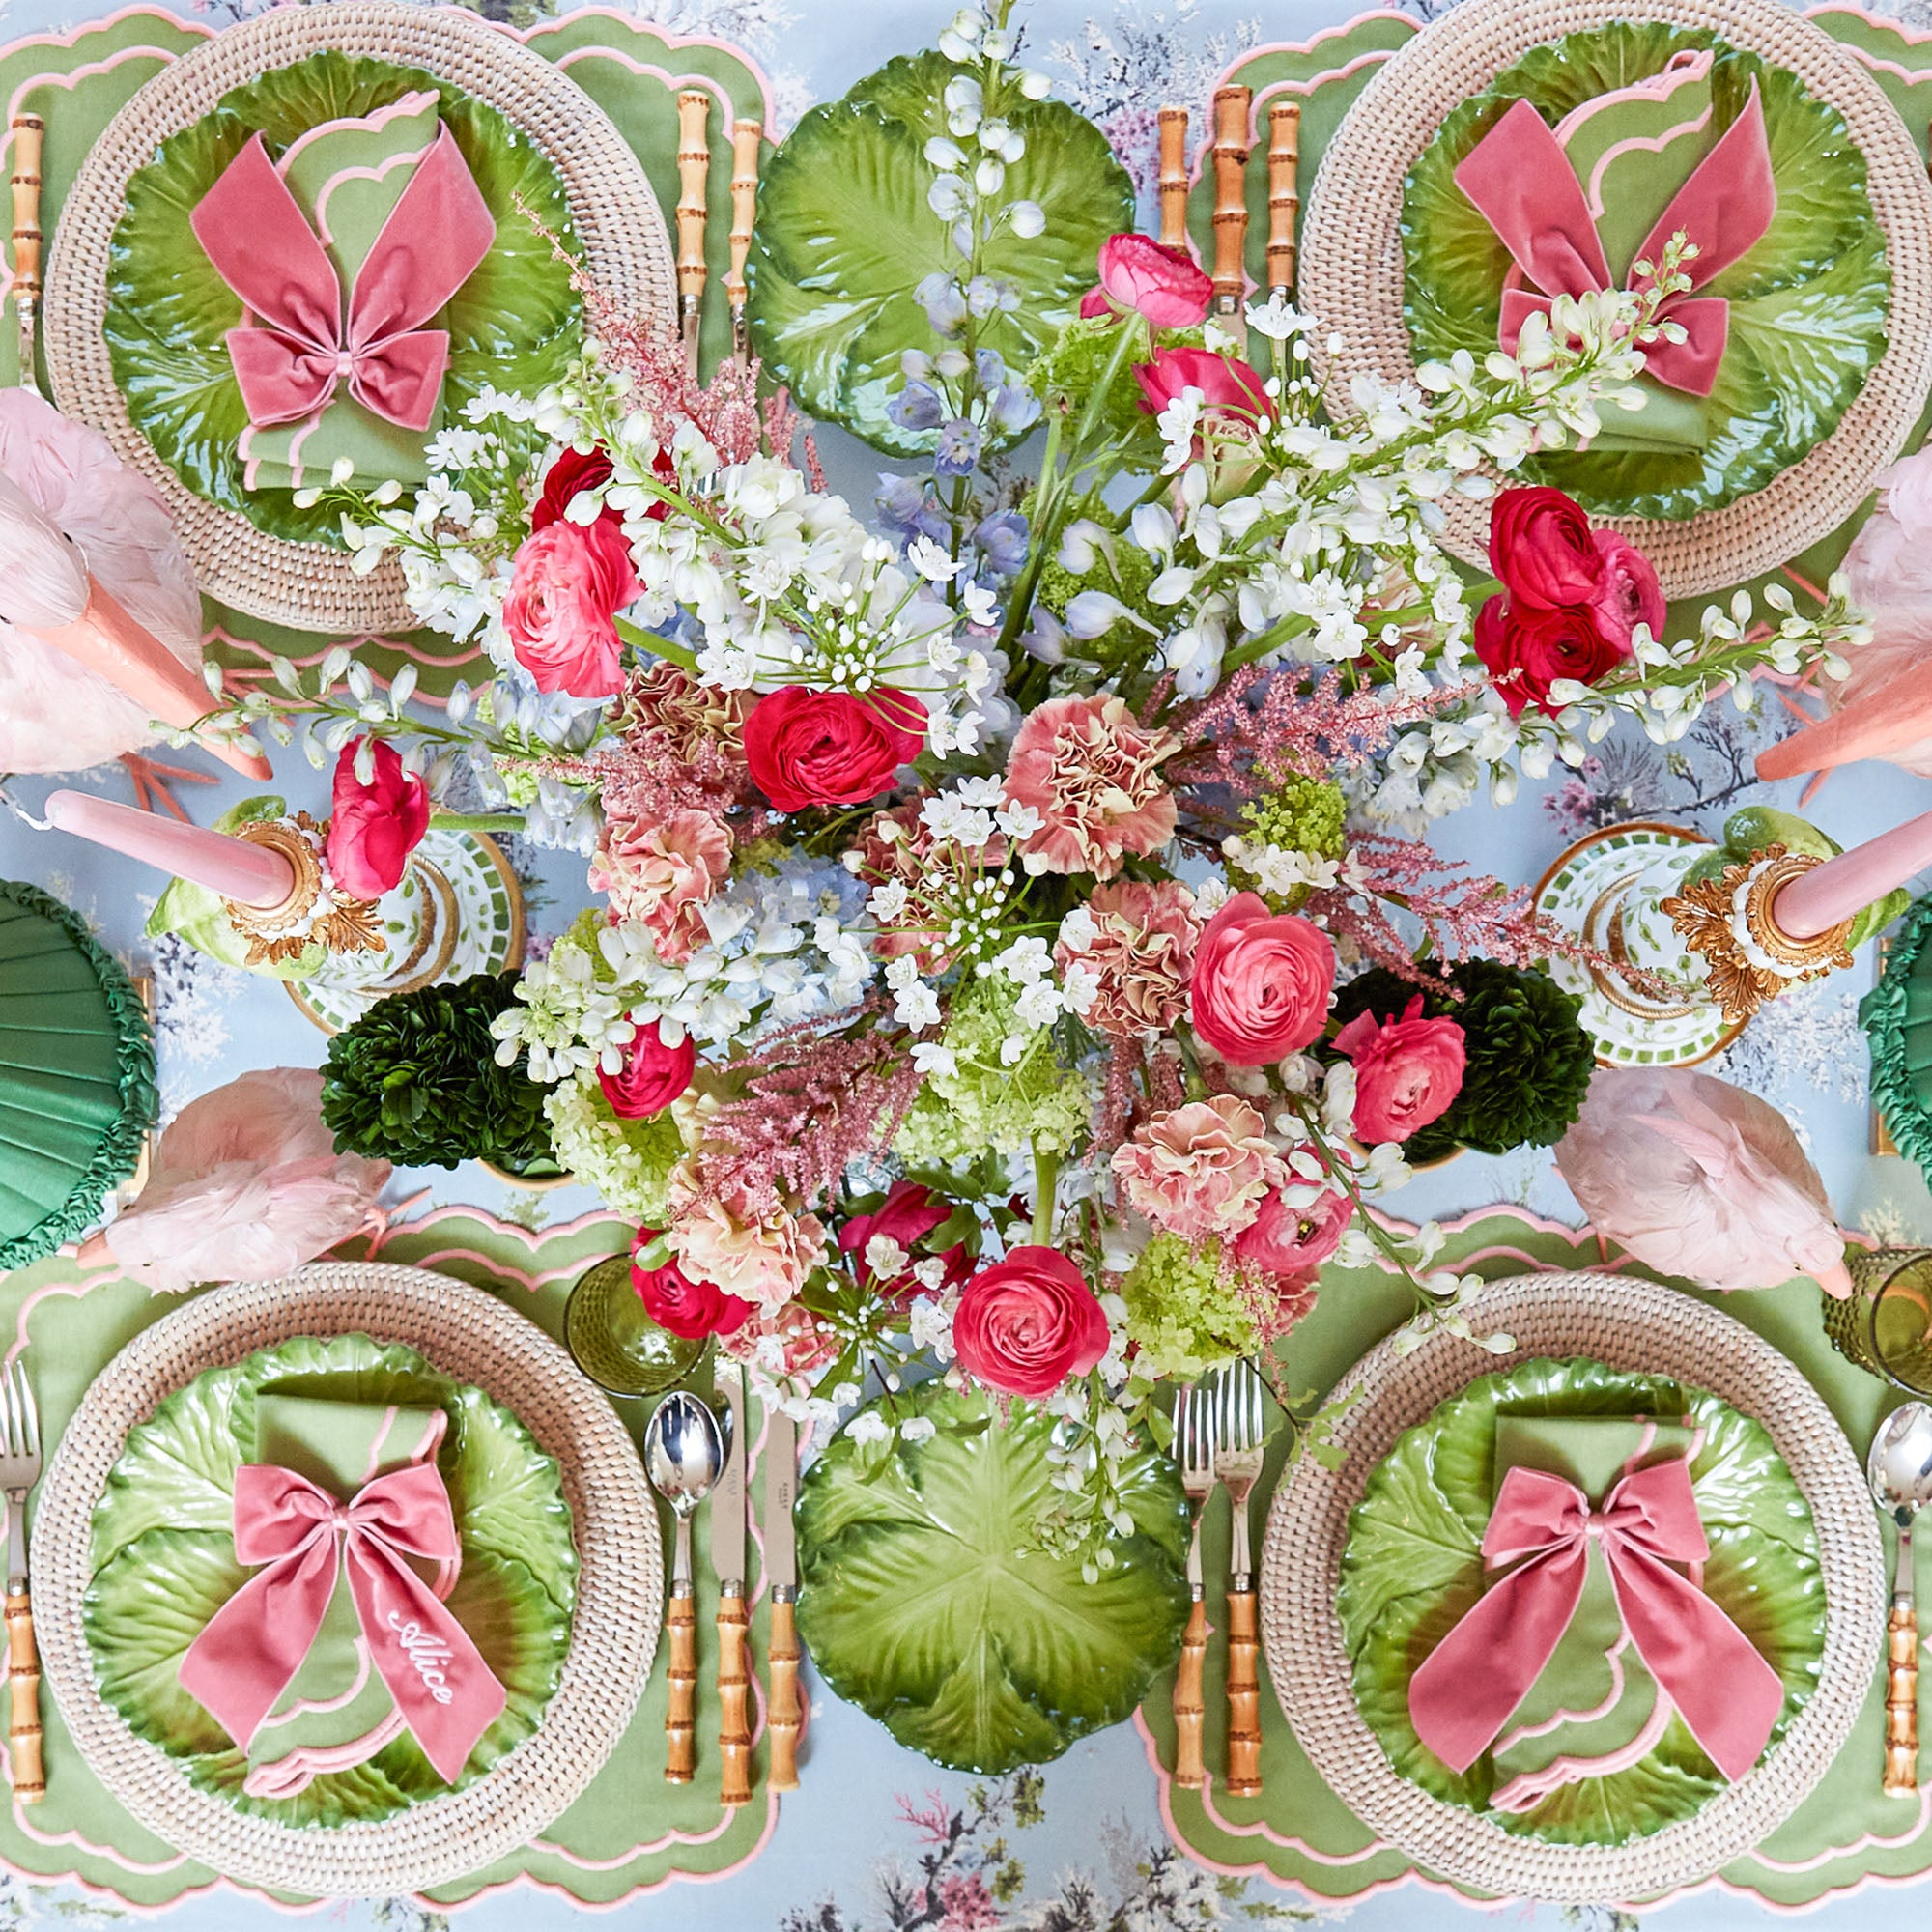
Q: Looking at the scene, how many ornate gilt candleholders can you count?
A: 2